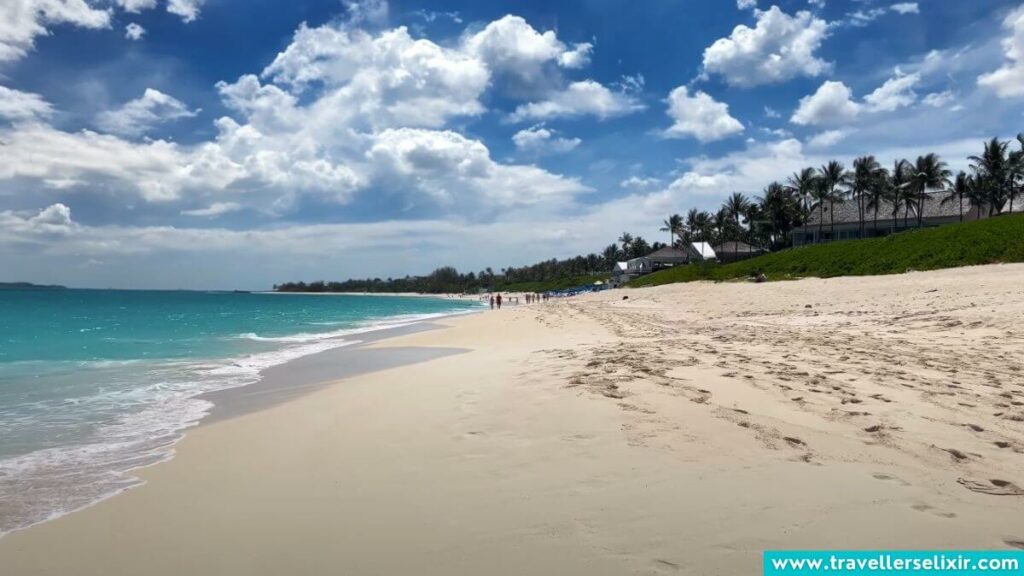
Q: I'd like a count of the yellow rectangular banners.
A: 0